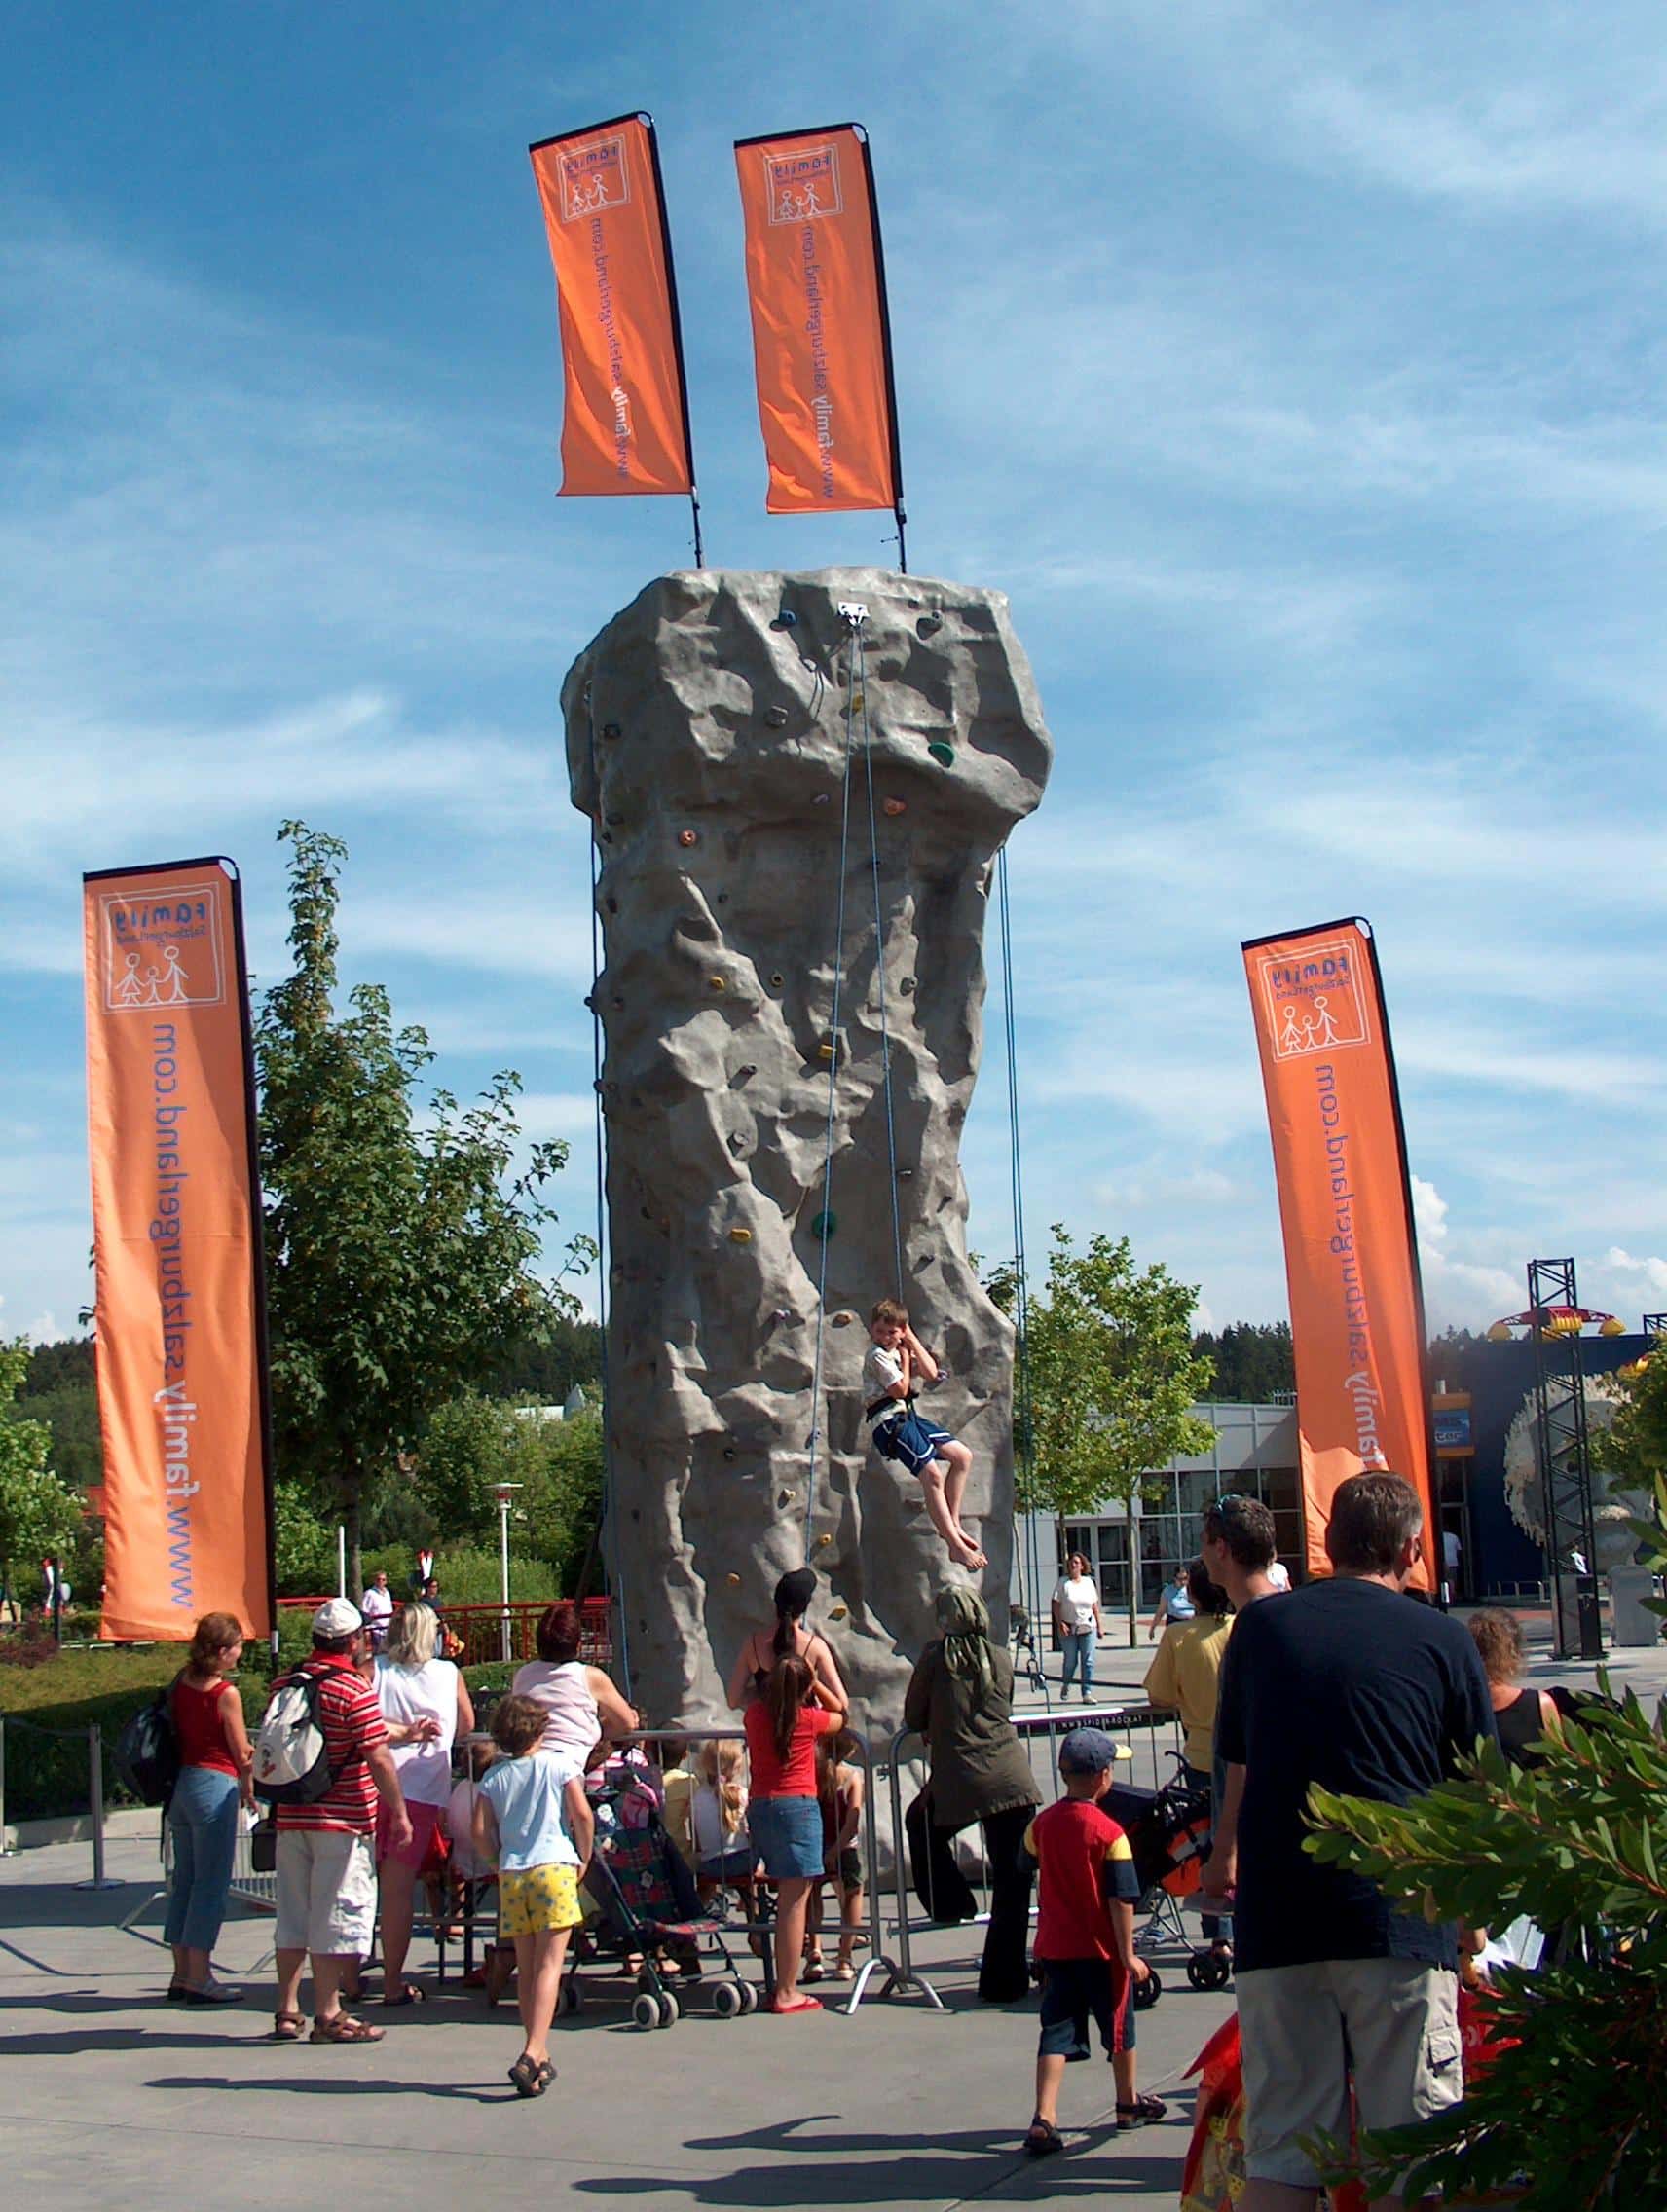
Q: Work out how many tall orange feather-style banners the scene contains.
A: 4